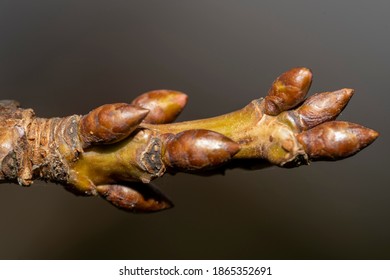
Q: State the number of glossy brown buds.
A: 7